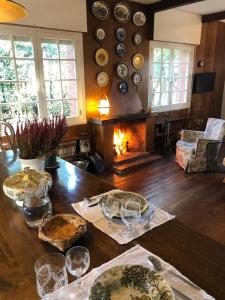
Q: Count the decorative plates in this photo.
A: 13